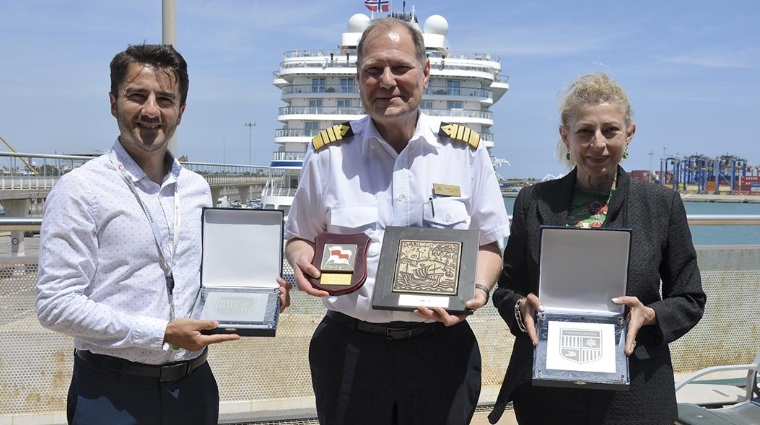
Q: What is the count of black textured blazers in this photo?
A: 1